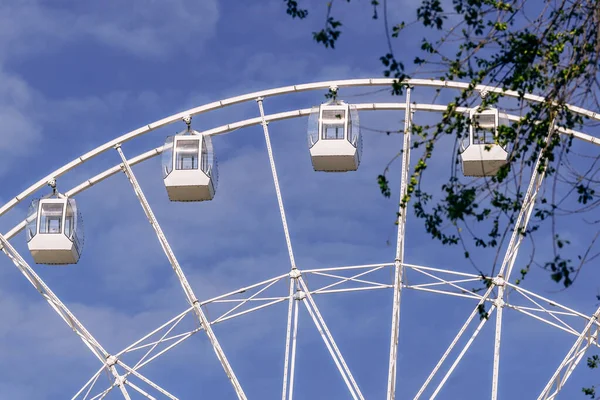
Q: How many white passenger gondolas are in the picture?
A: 4